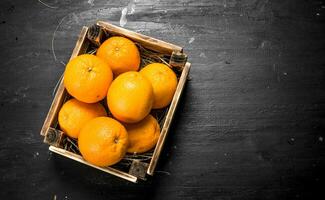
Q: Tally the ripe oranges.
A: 7